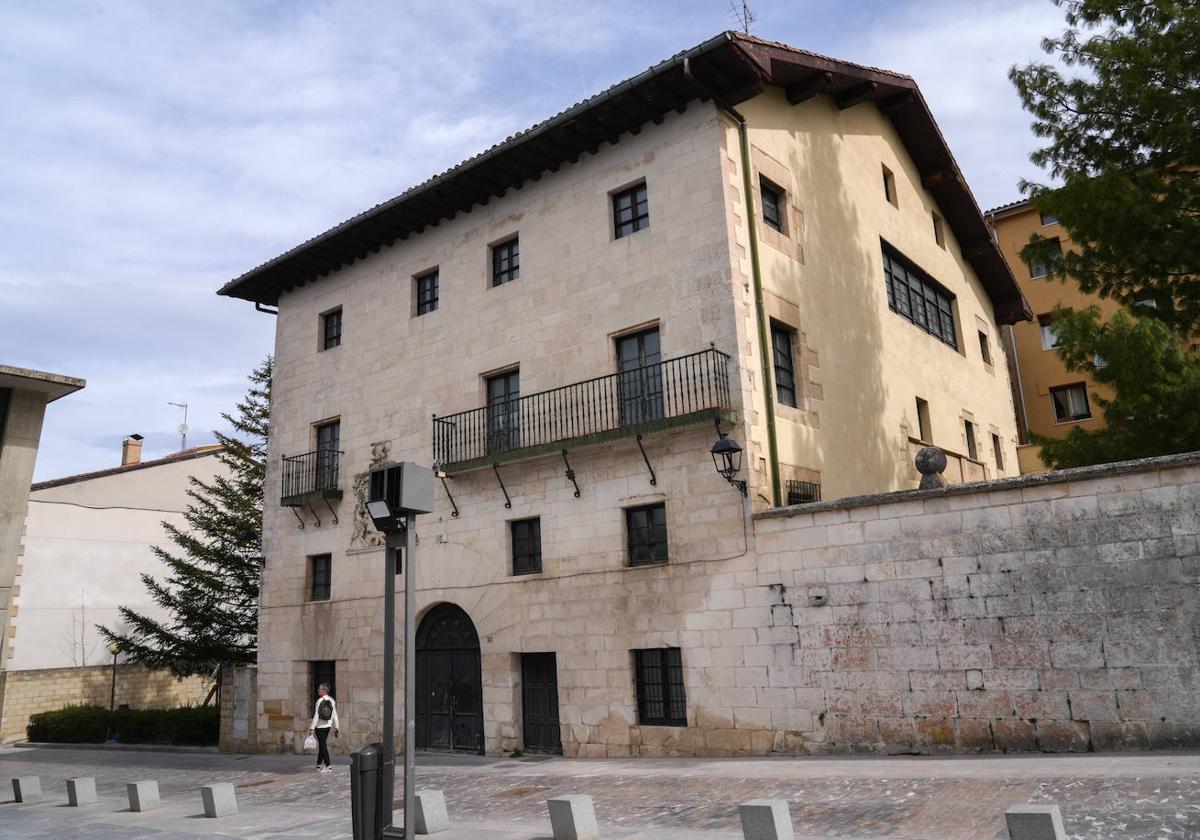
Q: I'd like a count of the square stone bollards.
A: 8